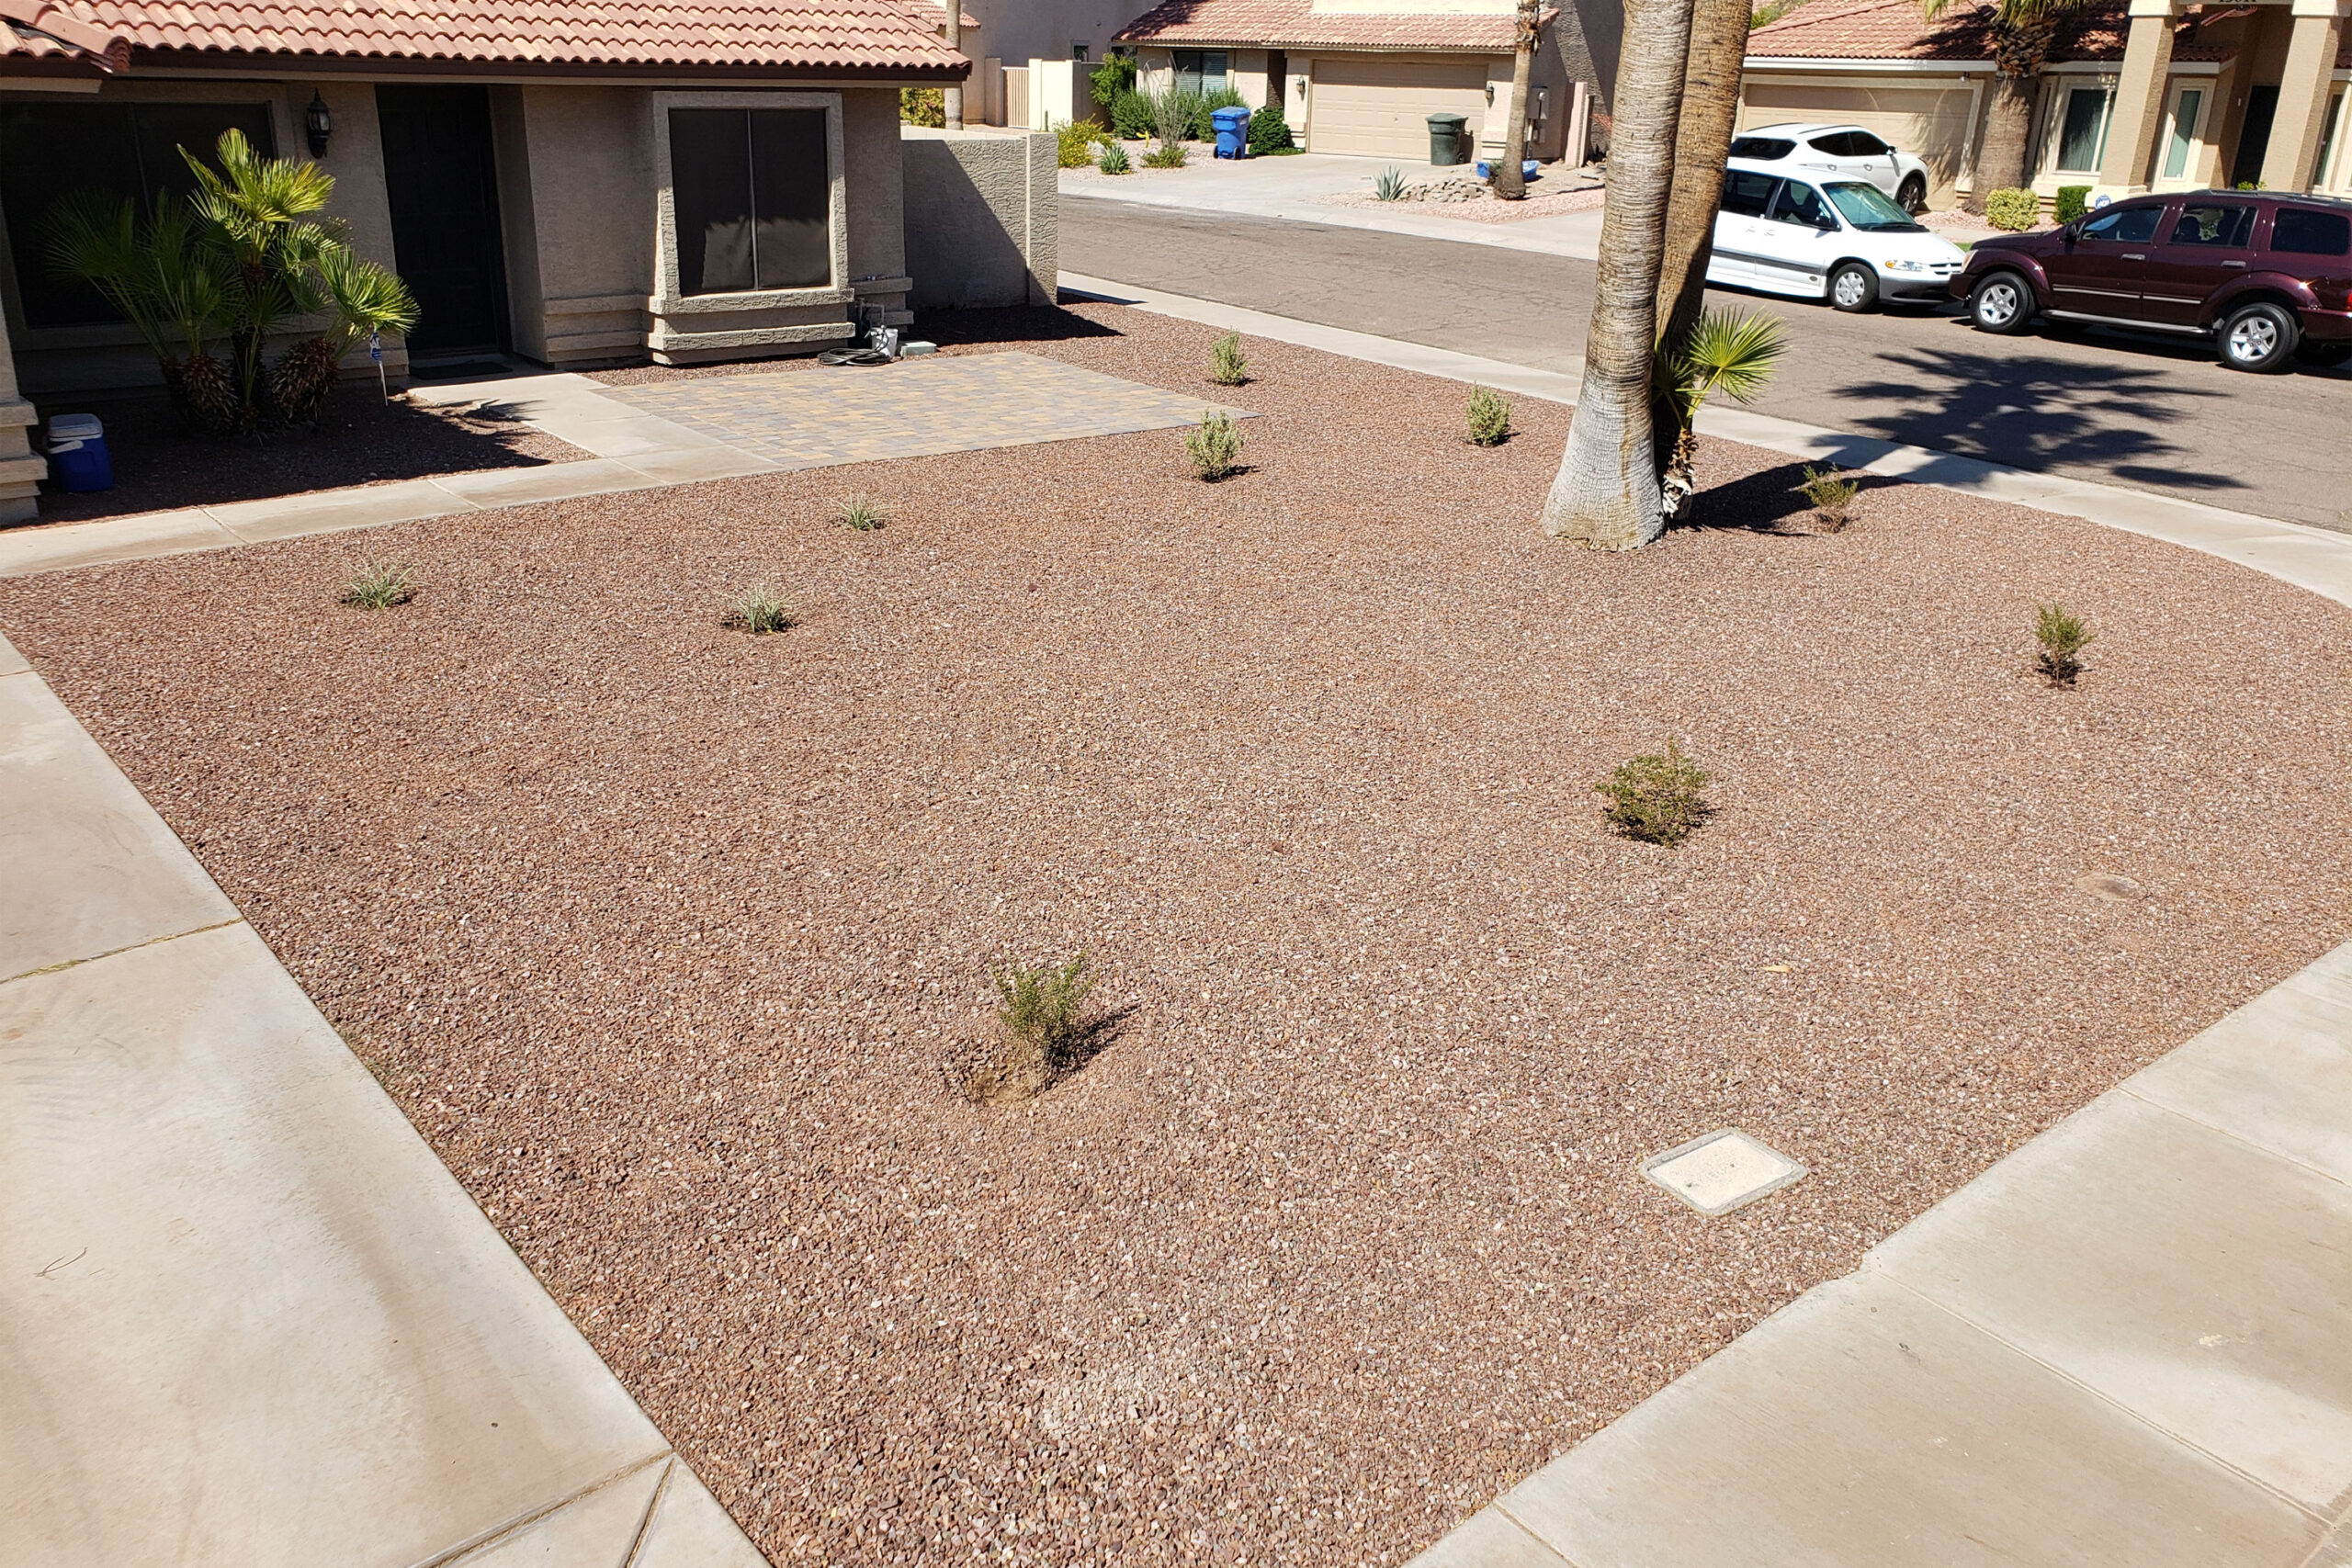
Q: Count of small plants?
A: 10